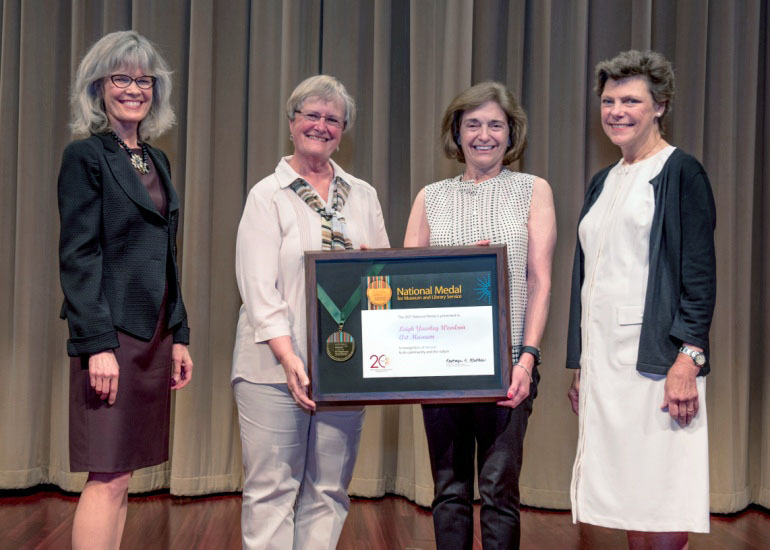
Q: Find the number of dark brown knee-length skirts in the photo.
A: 1